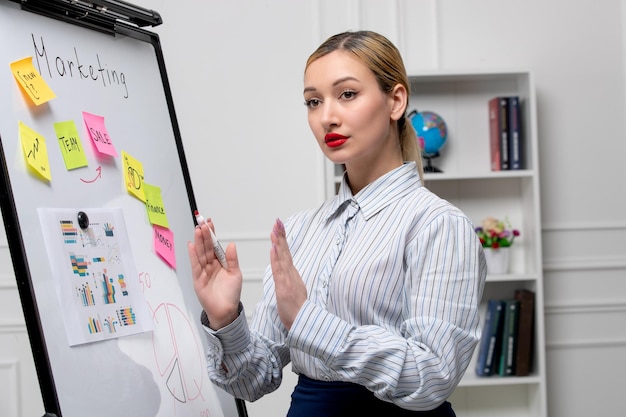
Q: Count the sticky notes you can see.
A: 7